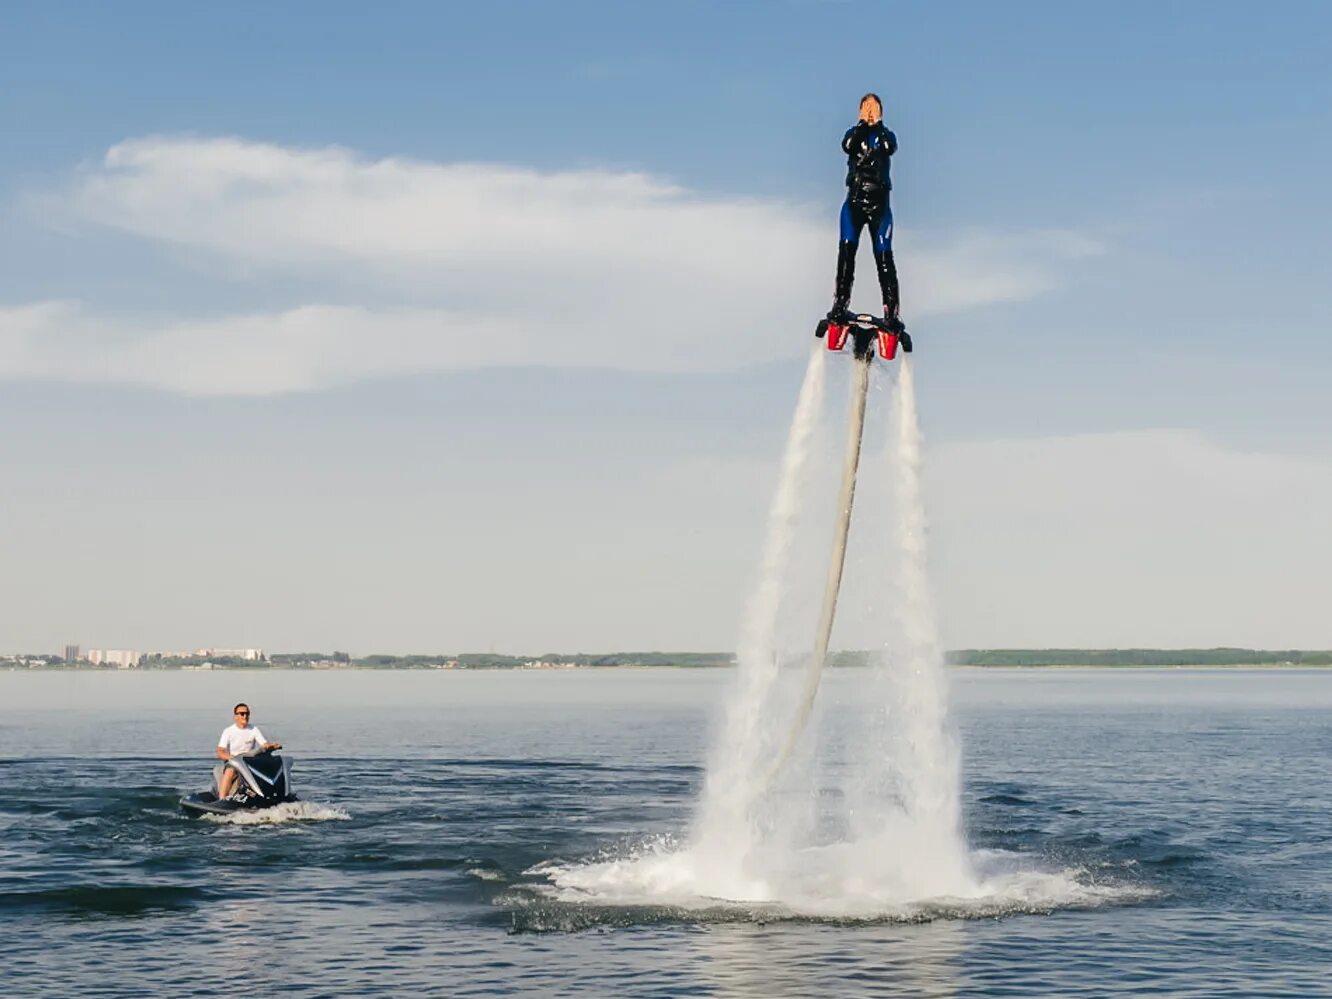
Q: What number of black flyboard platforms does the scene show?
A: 1